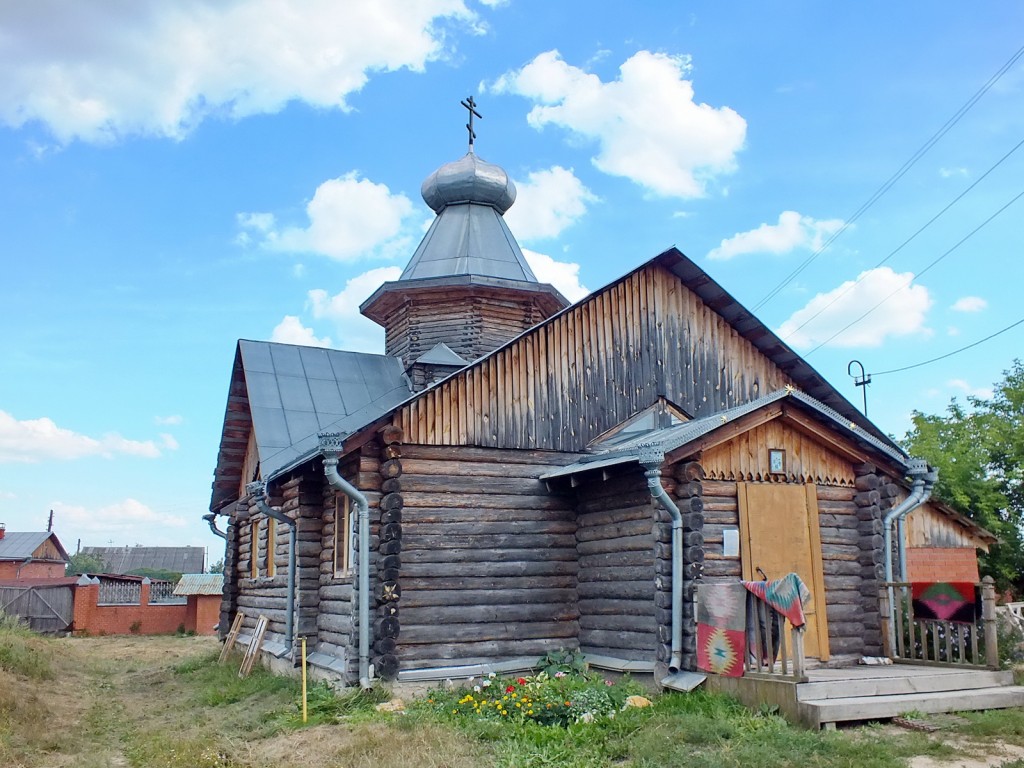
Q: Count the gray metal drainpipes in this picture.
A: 6